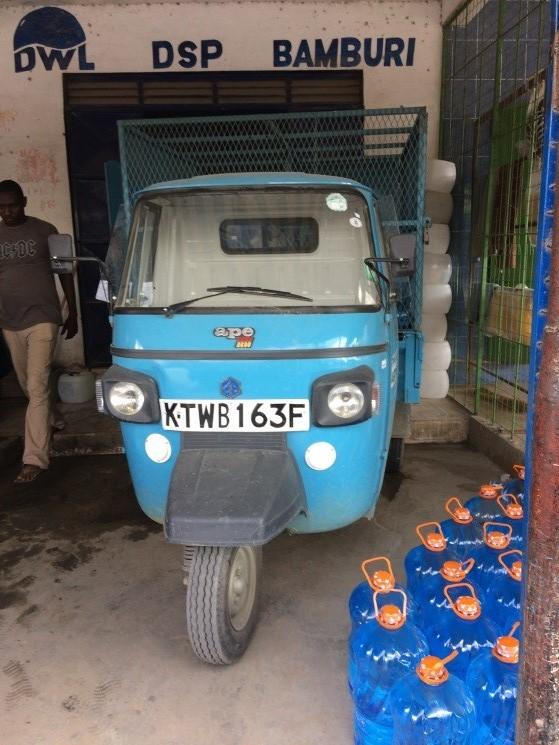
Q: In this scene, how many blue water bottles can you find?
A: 13